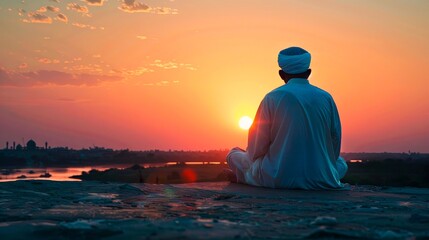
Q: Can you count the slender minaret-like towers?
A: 3